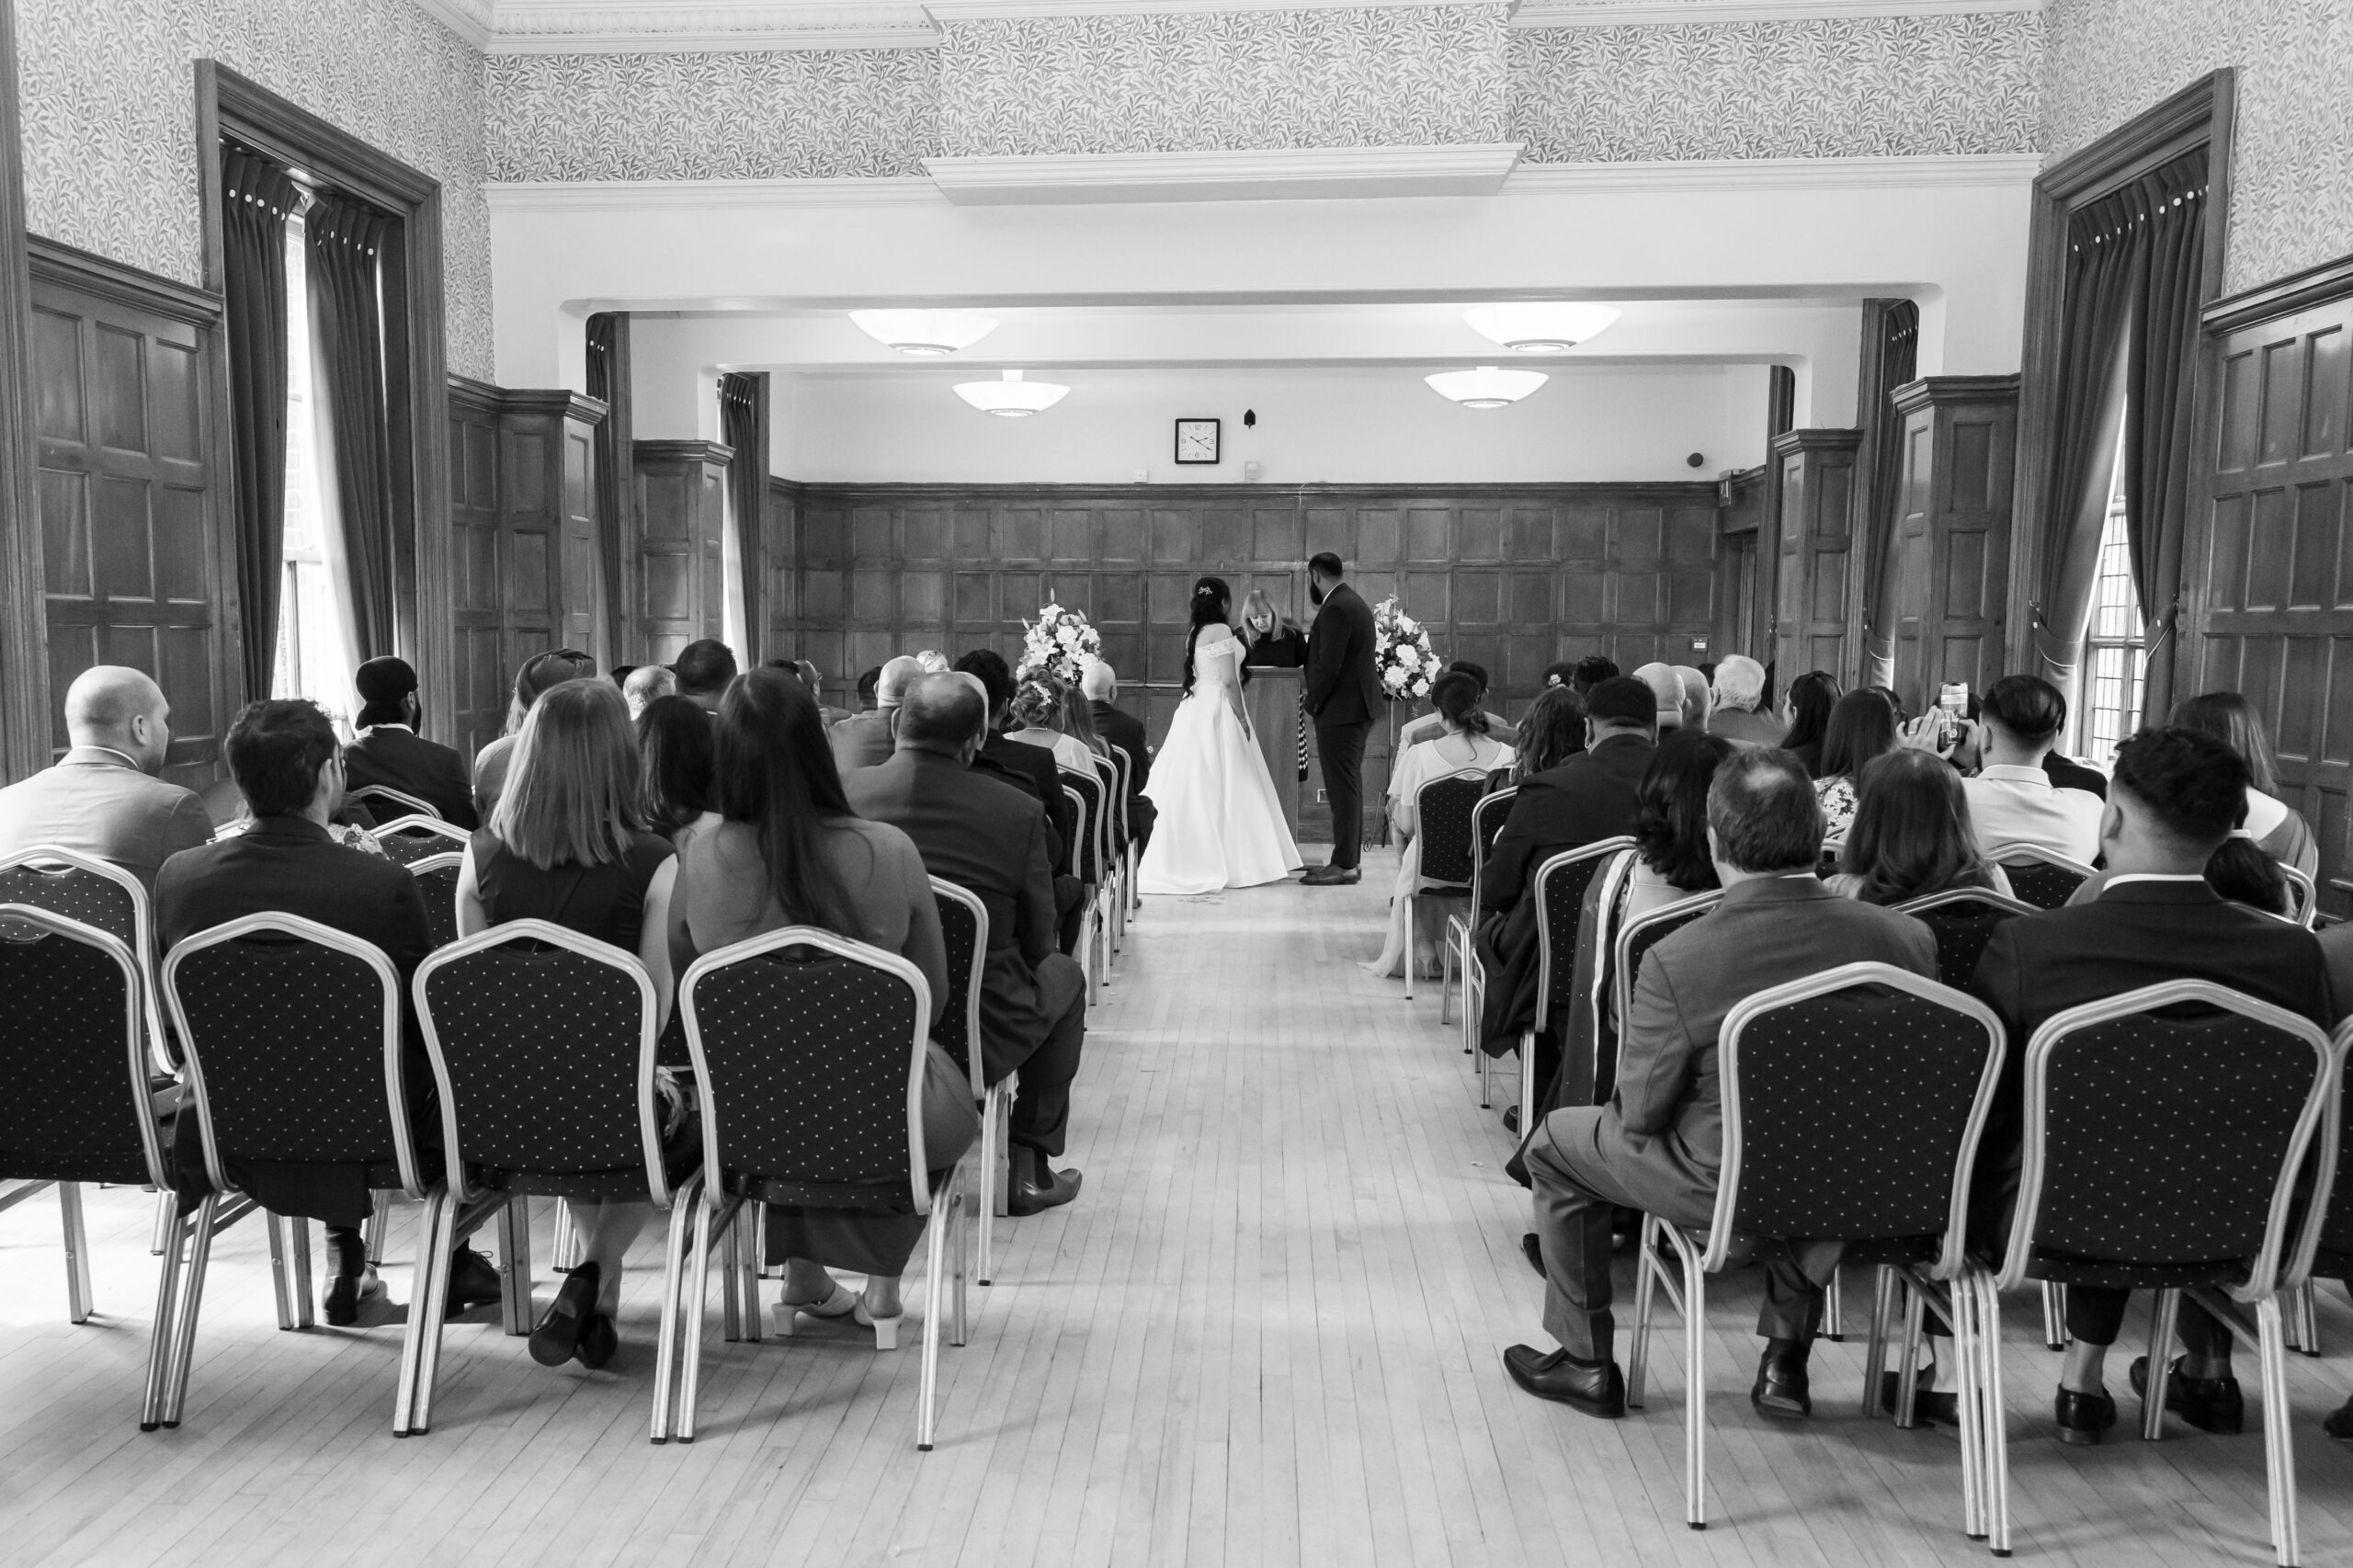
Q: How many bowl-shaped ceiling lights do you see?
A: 4